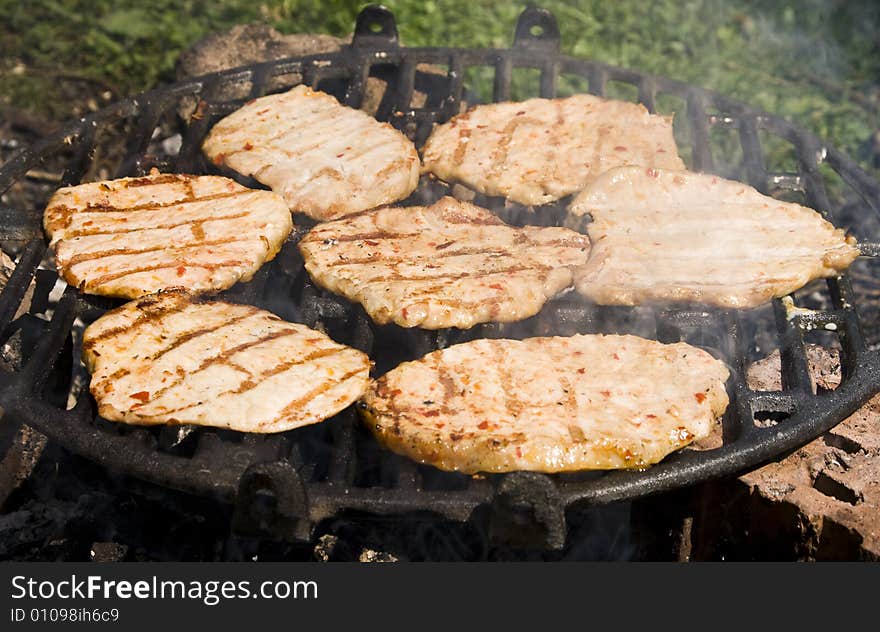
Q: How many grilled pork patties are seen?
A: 7